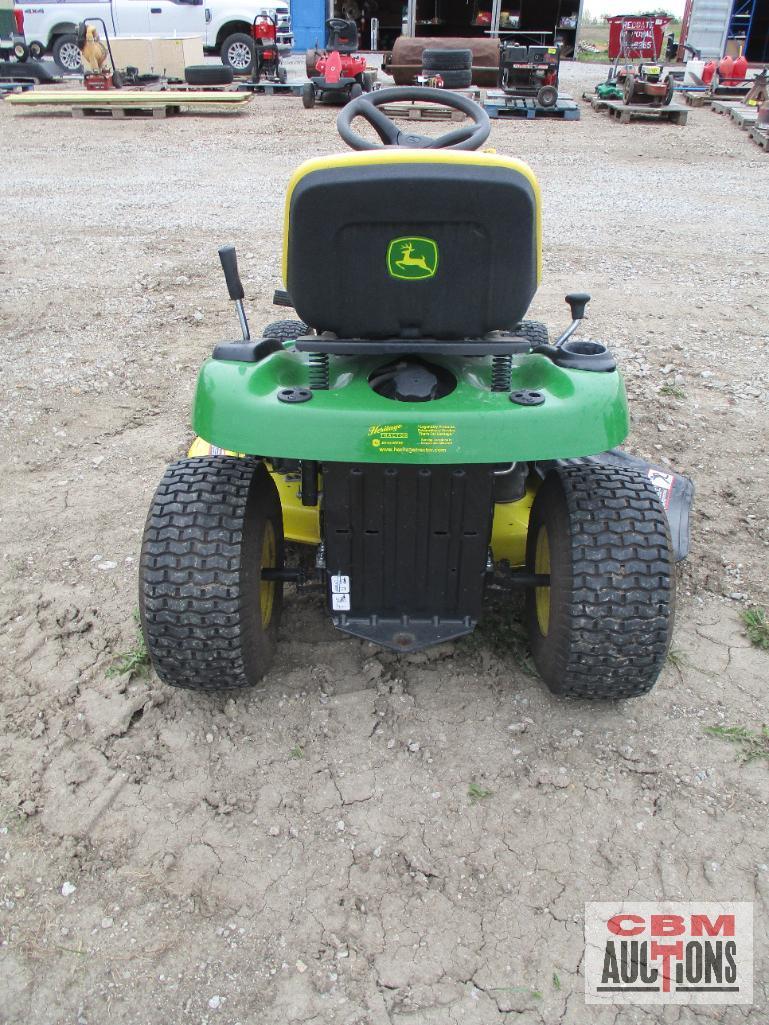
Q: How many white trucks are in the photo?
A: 1